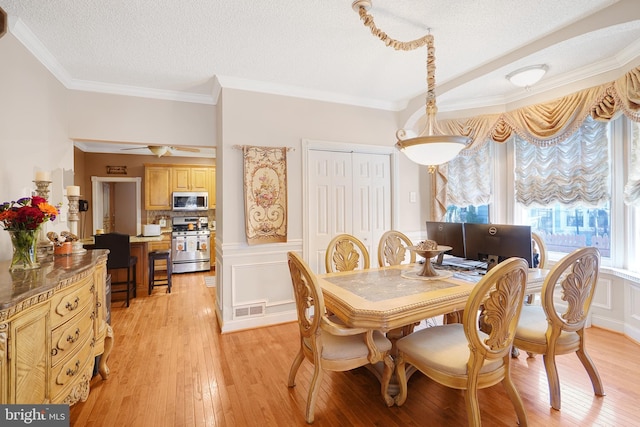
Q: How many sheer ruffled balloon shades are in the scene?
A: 3